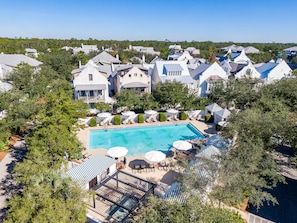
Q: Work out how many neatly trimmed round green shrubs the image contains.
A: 6